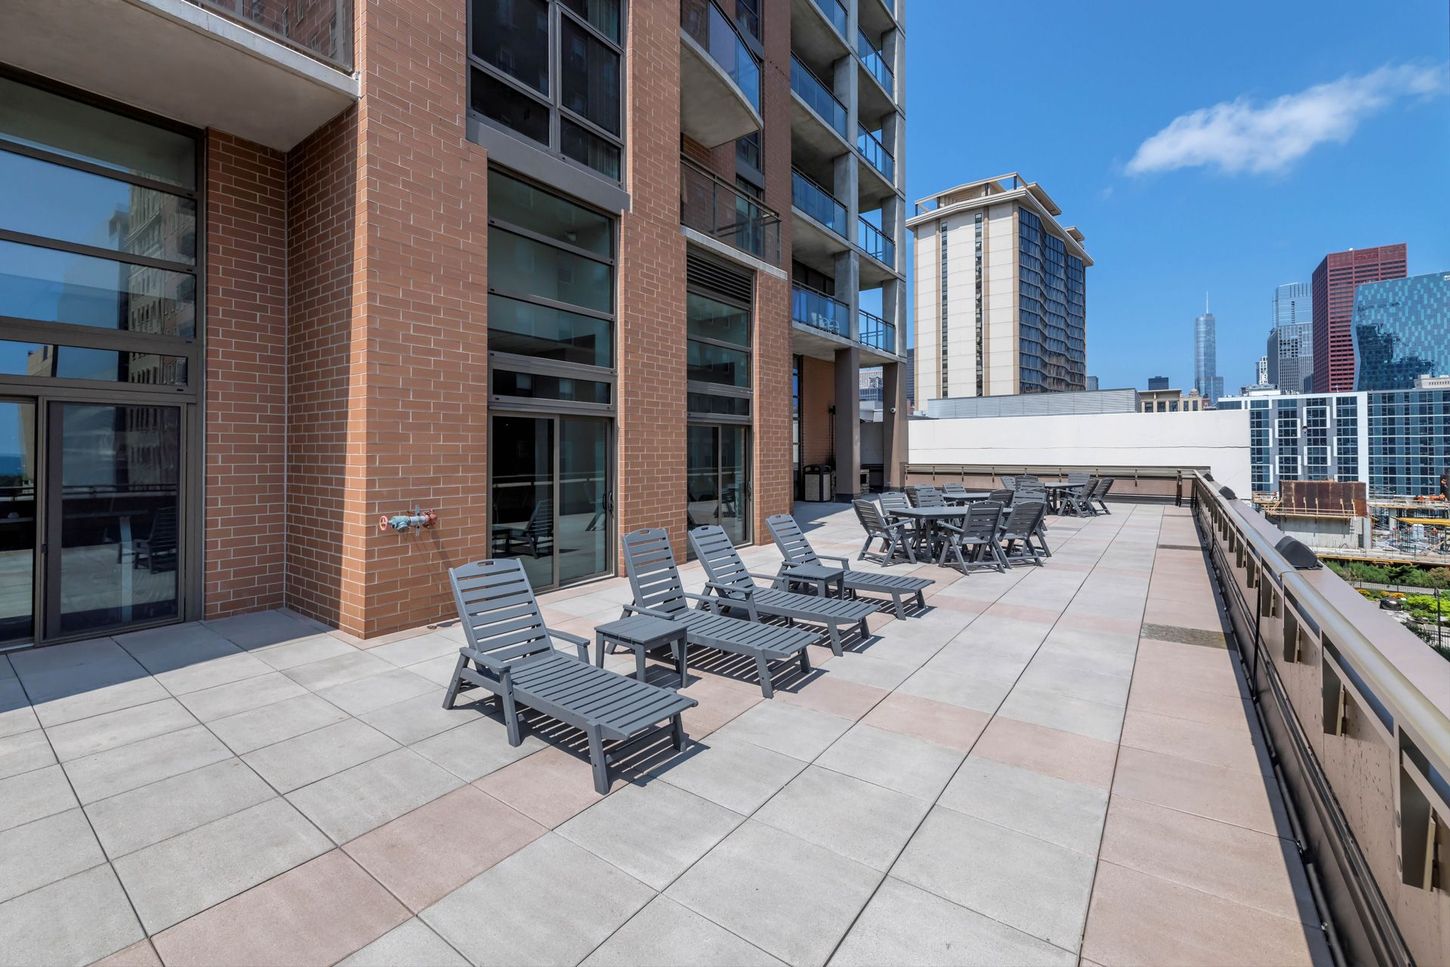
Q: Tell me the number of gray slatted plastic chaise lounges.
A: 4